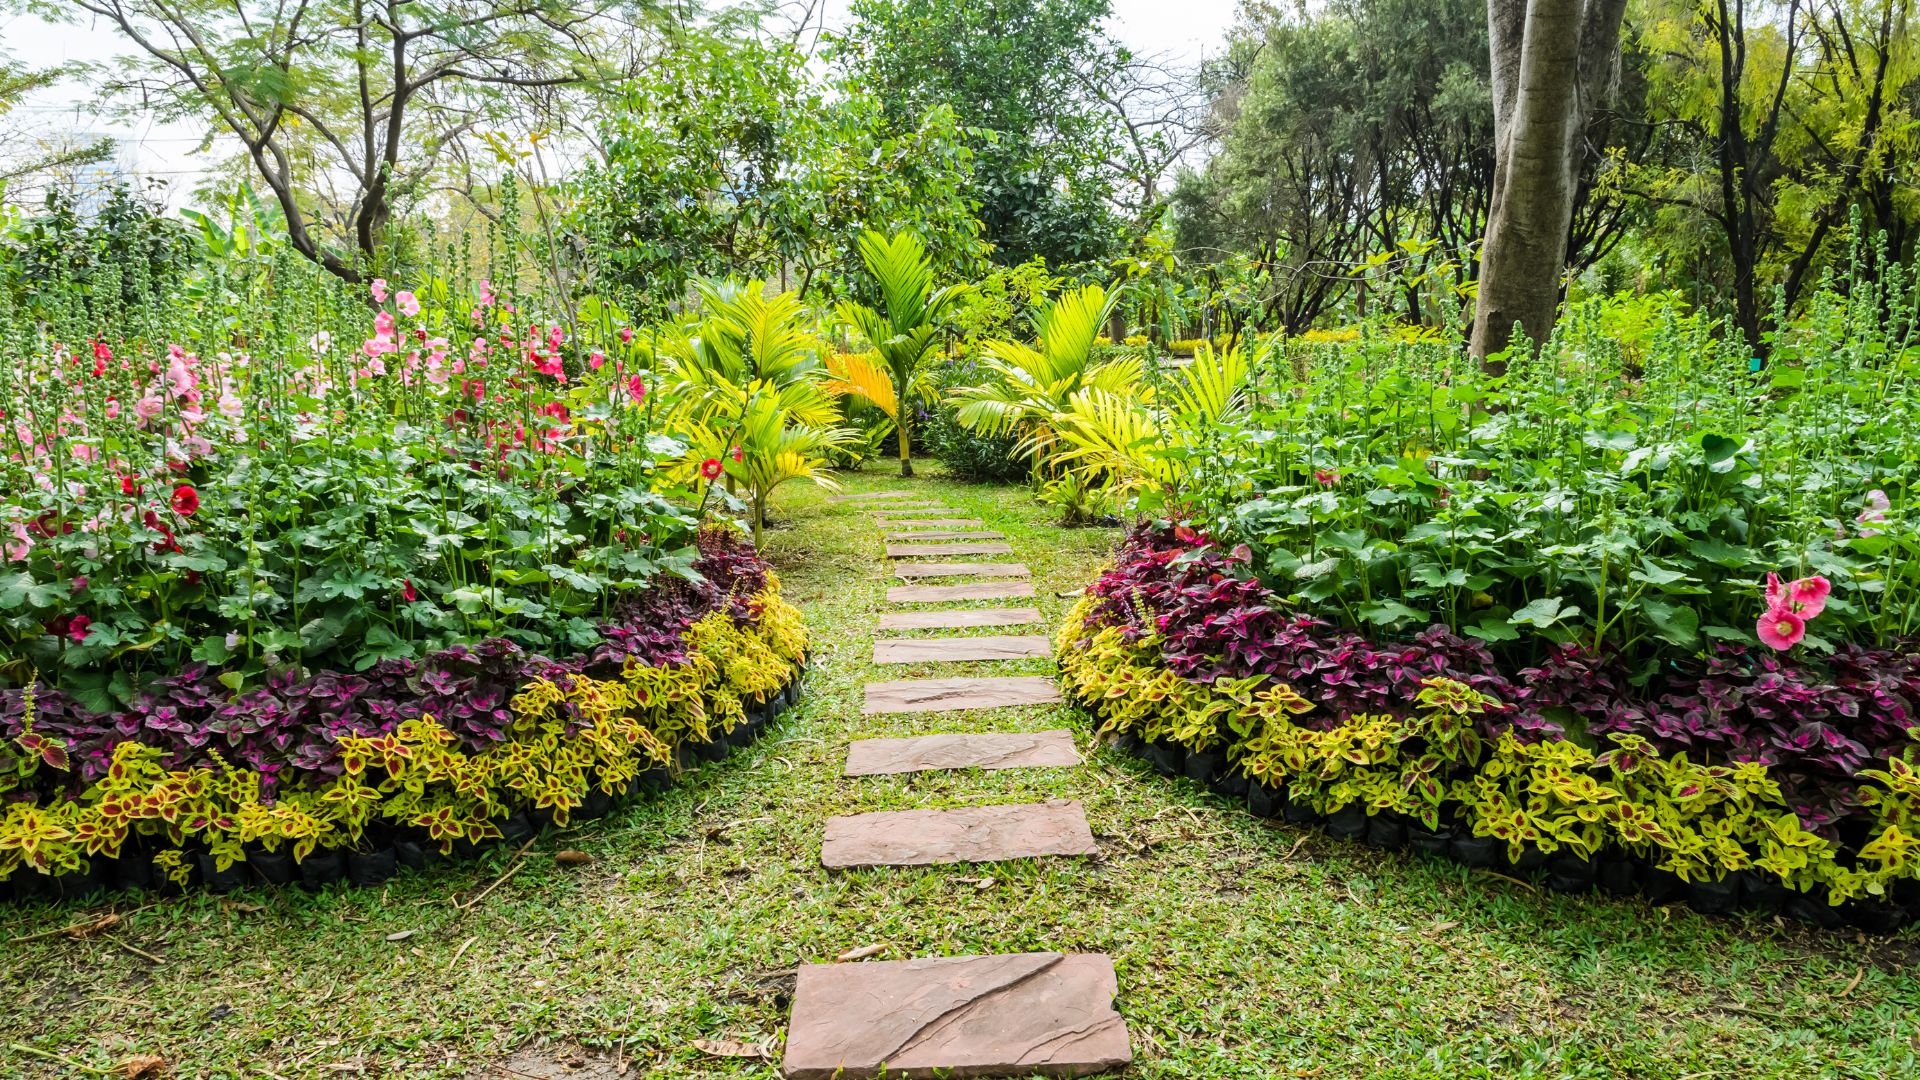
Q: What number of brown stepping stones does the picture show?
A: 14